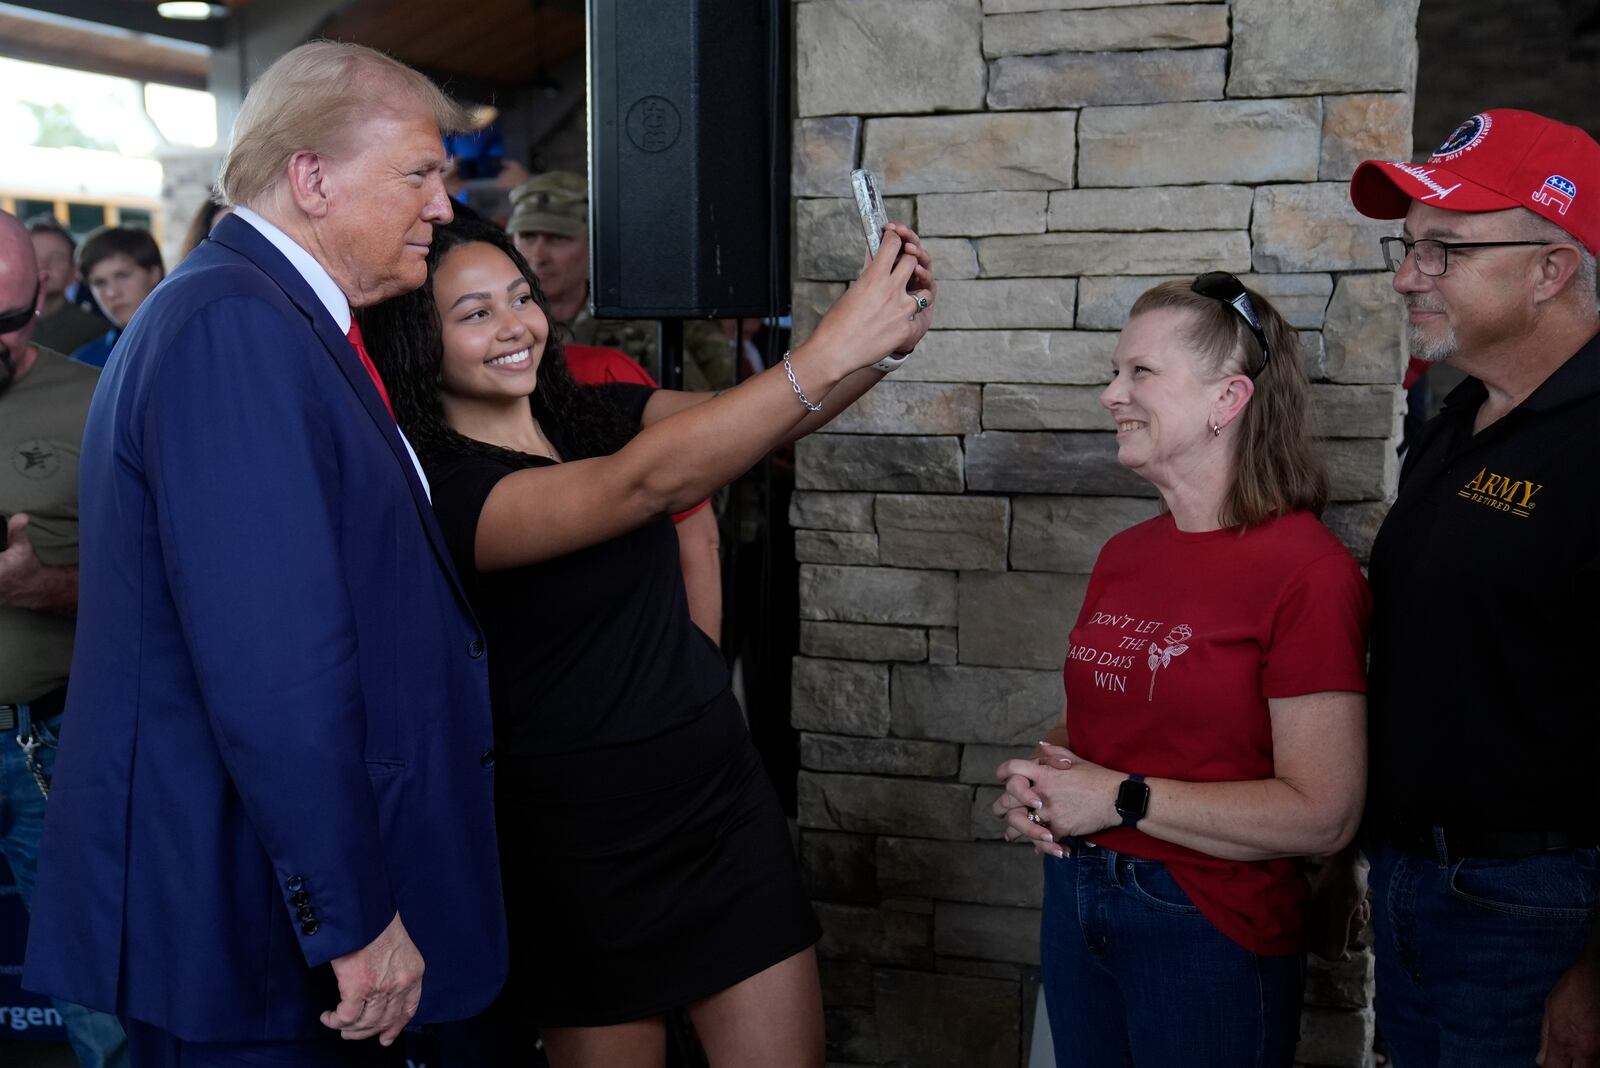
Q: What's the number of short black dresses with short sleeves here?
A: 1